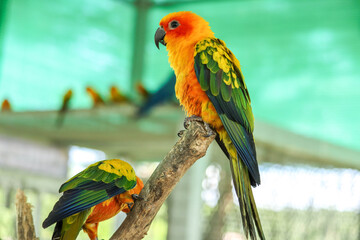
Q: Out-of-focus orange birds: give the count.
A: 5